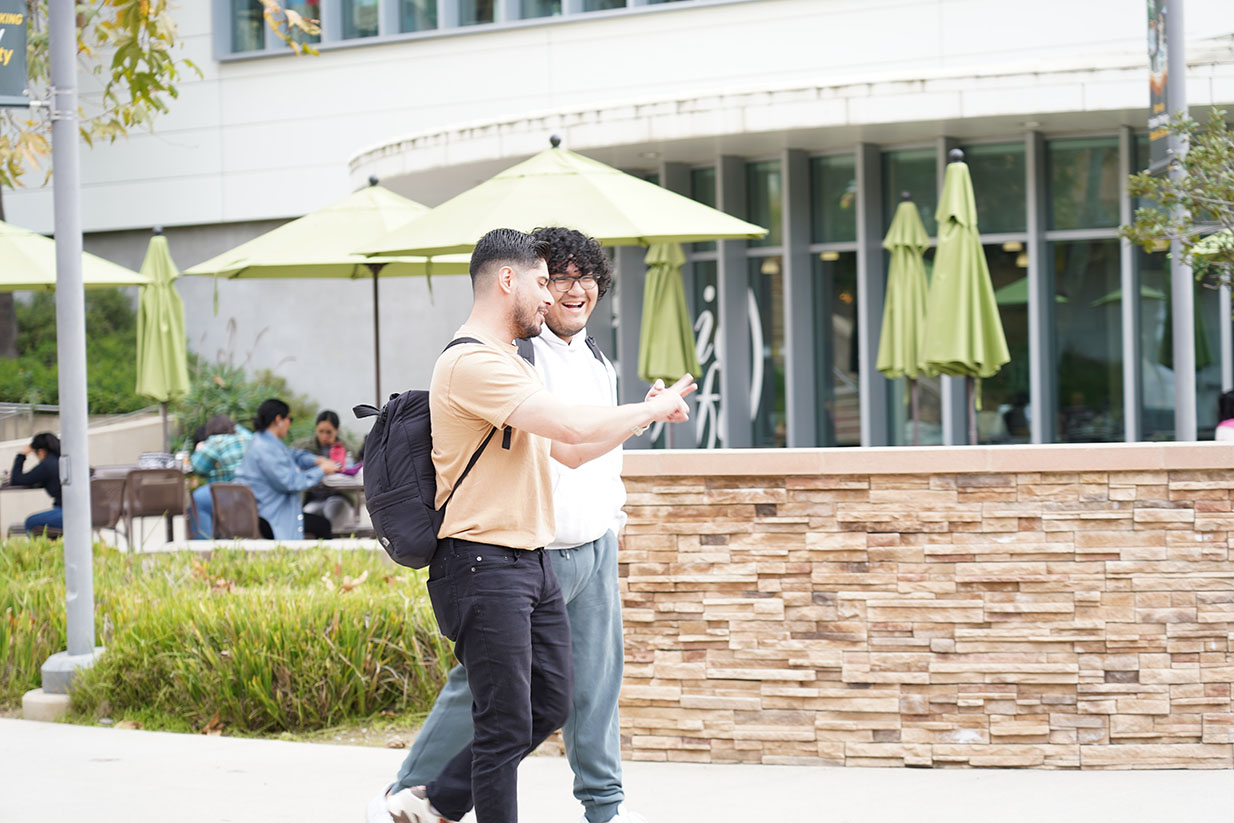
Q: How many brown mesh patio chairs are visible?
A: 3